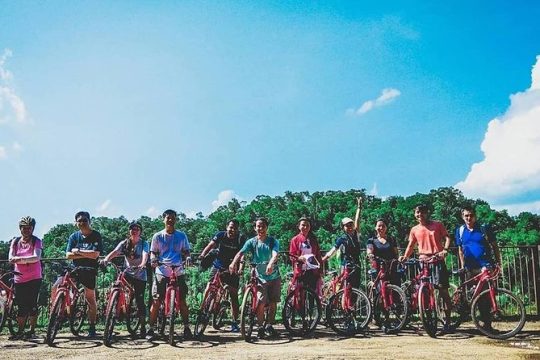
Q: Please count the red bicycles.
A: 11